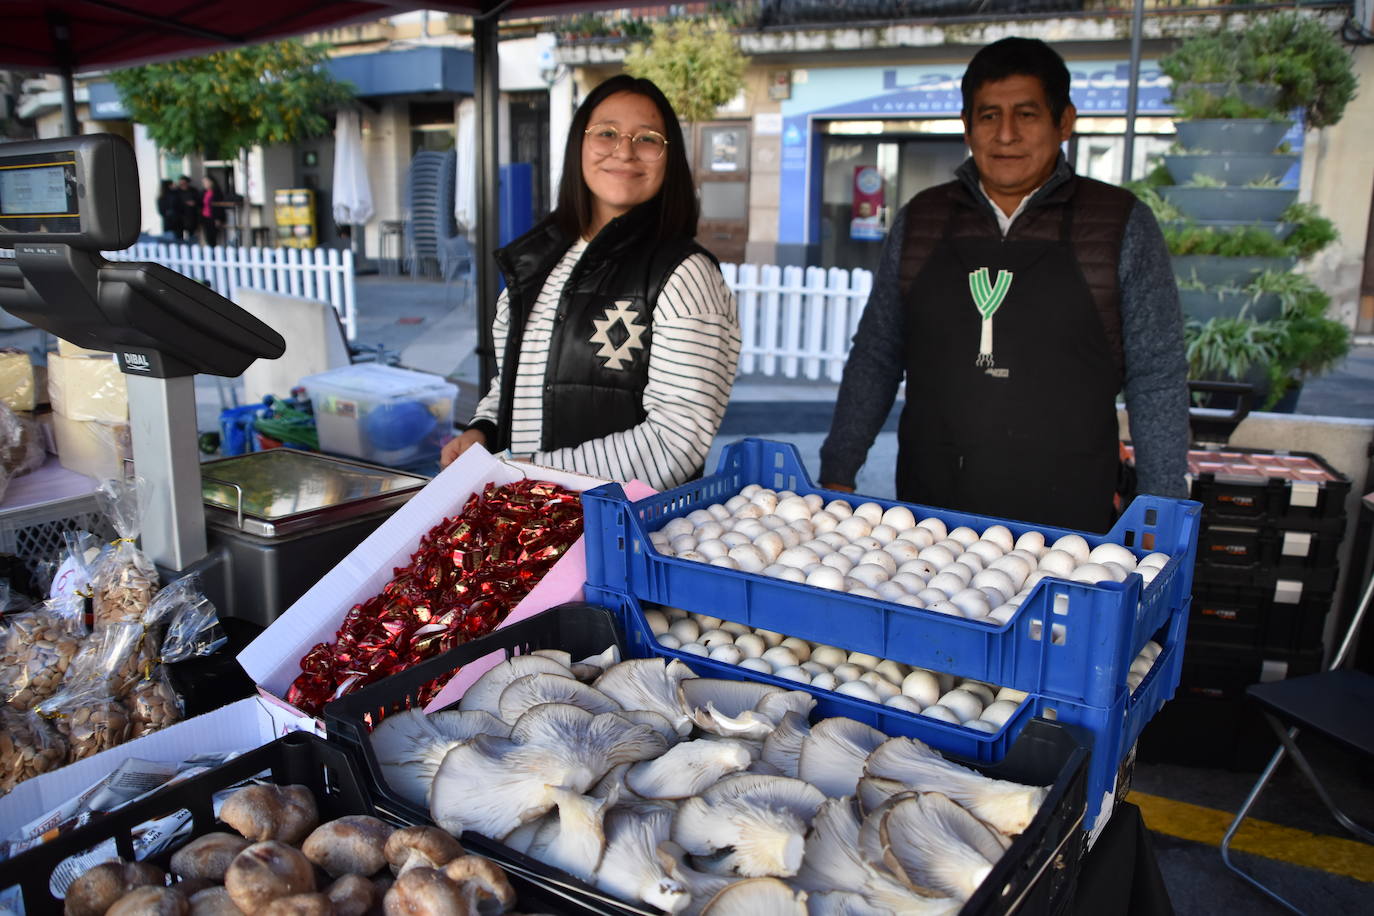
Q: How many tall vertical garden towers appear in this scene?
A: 1